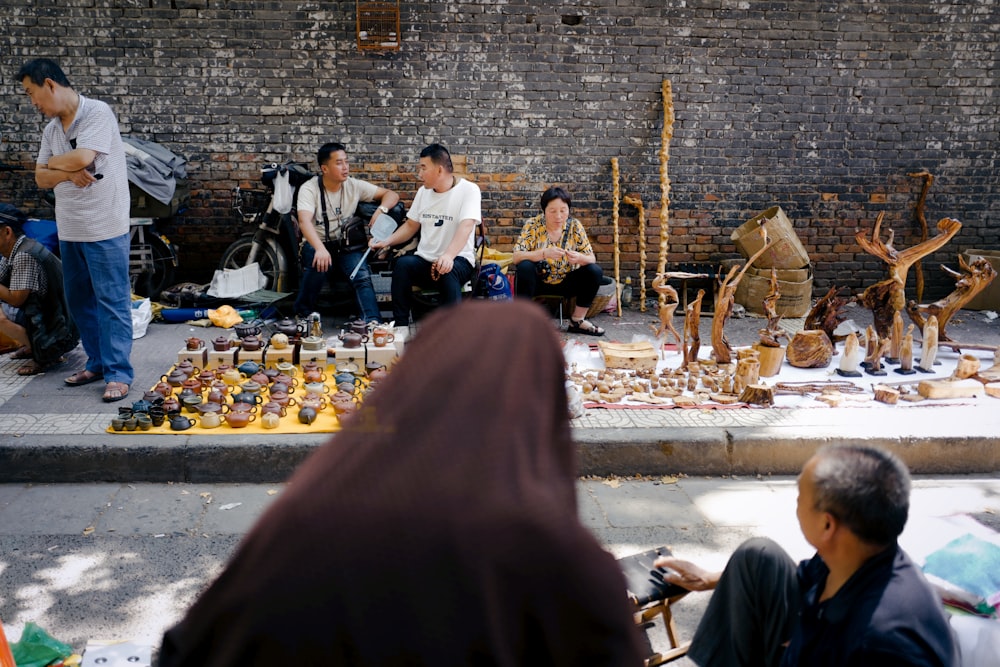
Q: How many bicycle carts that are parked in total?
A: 2